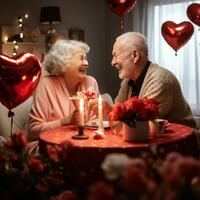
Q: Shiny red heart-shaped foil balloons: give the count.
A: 4